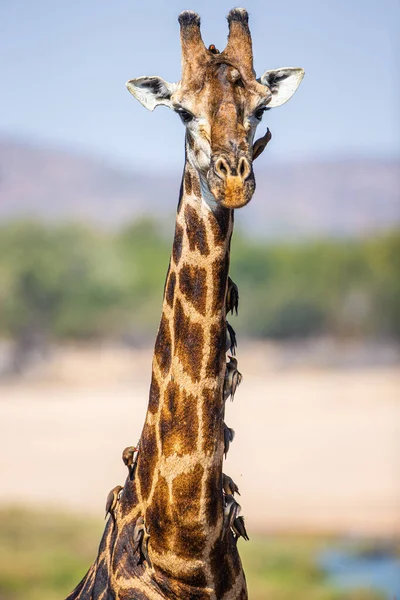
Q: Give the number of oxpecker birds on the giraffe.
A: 12